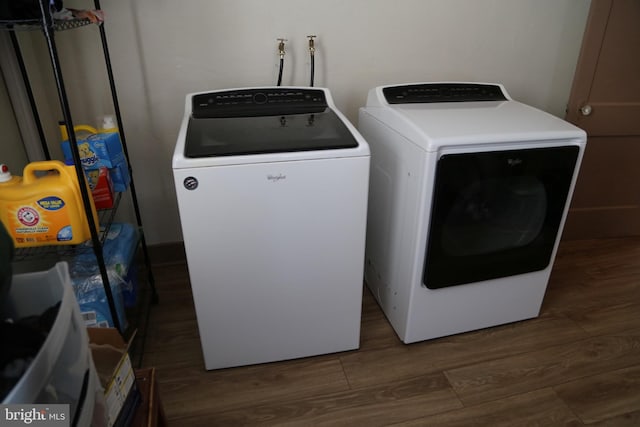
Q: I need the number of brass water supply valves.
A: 2